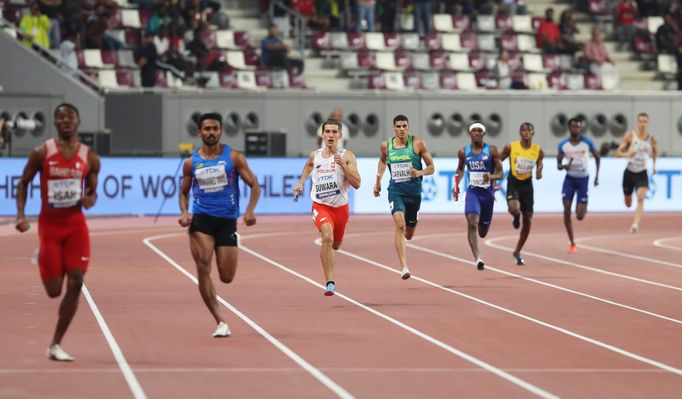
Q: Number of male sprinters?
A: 8